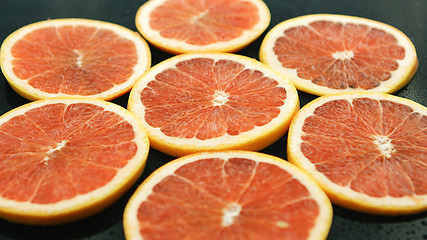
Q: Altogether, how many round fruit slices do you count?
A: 7